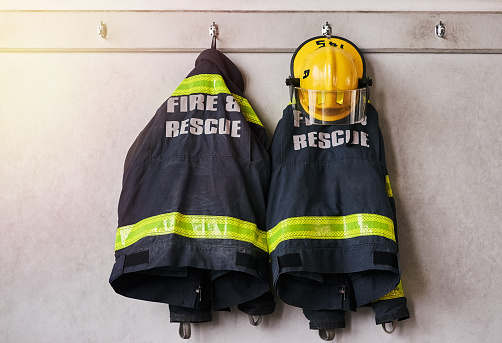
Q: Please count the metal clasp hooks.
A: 4